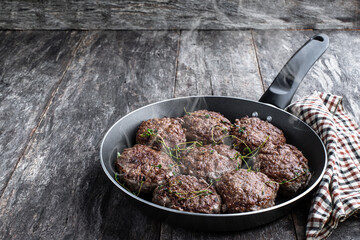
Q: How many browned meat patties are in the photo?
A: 8